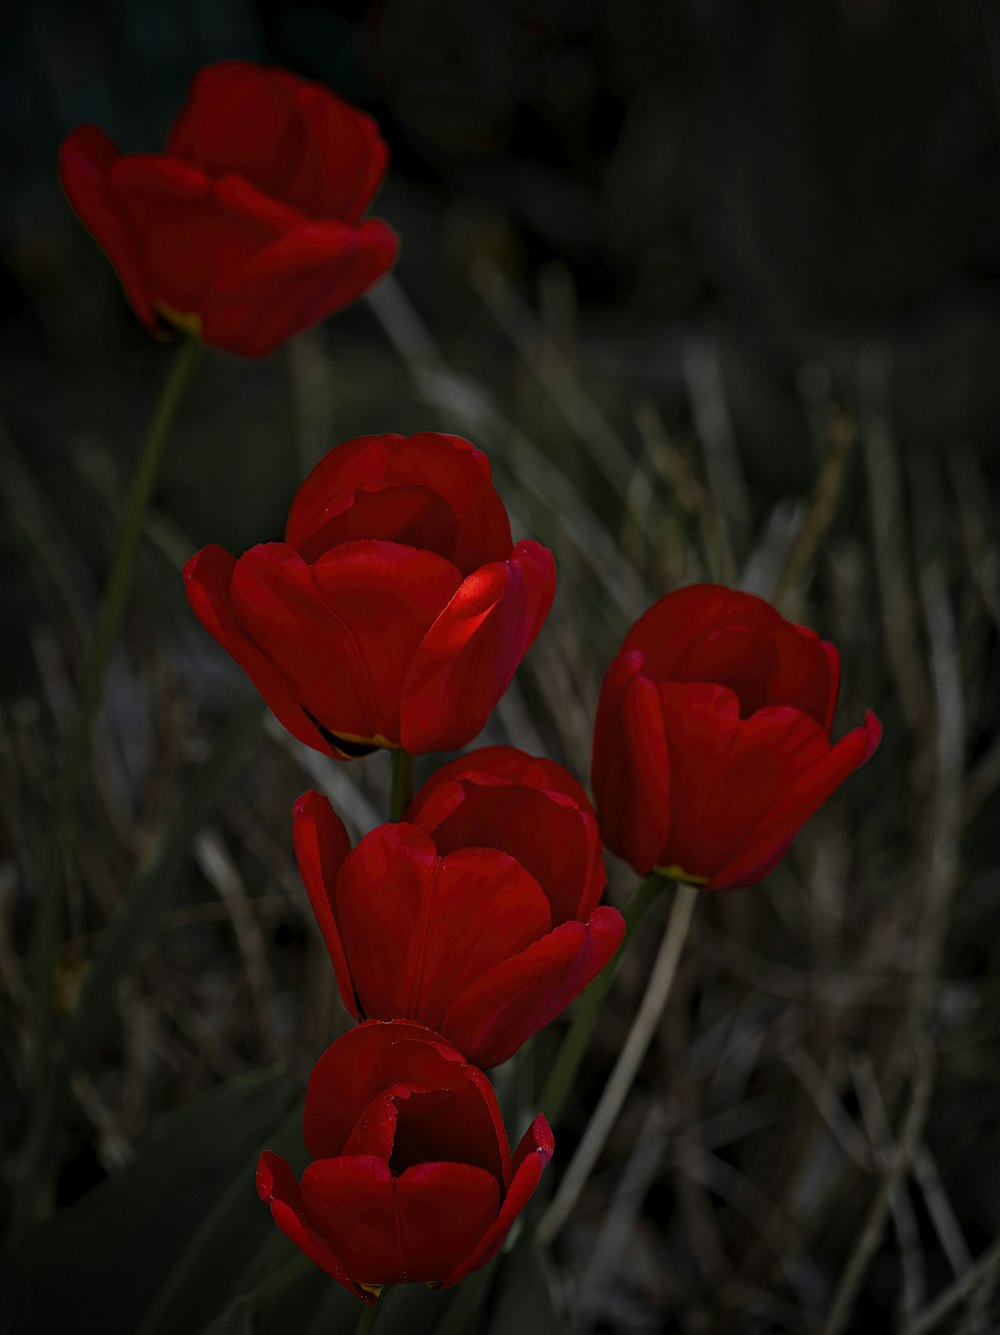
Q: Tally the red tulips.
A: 5